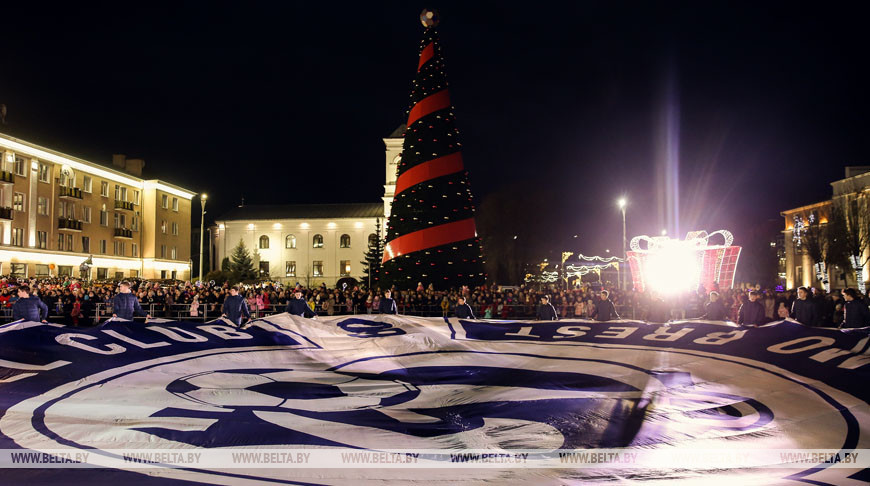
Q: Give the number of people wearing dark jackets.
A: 13